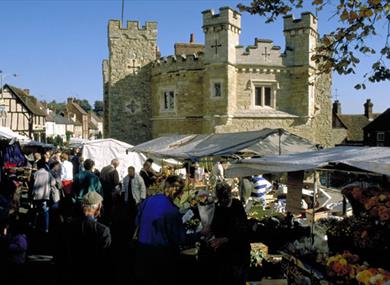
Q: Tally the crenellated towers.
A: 3